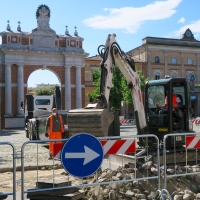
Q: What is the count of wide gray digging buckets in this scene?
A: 1